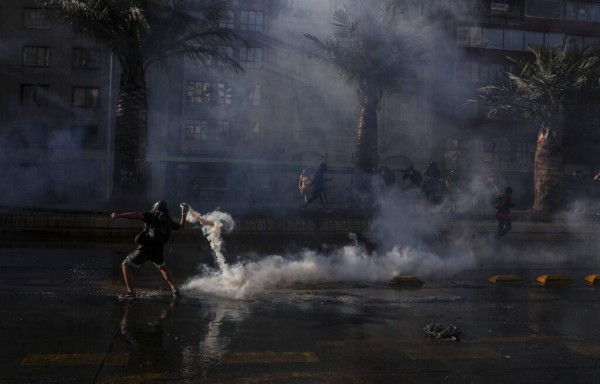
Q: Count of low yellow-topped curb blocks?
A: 4